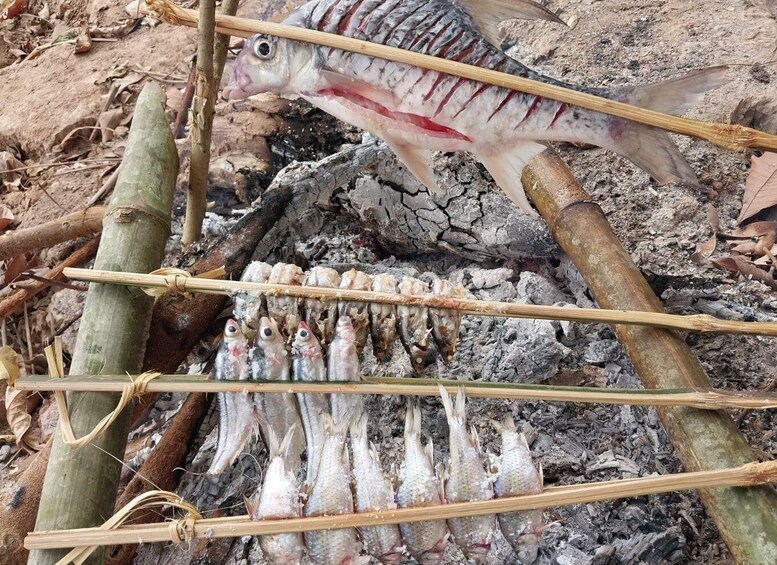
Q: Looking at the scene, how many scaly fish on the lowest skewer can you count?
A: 6